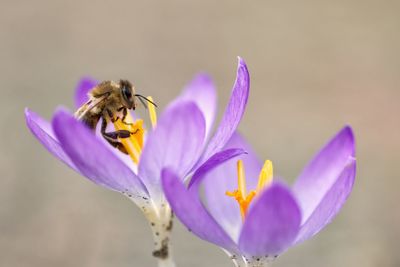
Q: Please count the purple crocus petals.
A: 12